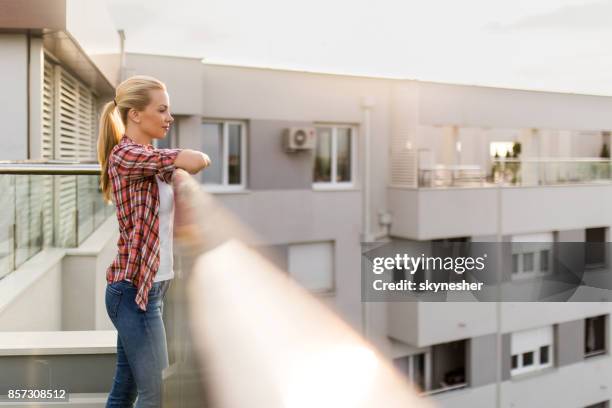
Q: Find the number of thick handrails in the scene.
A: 2